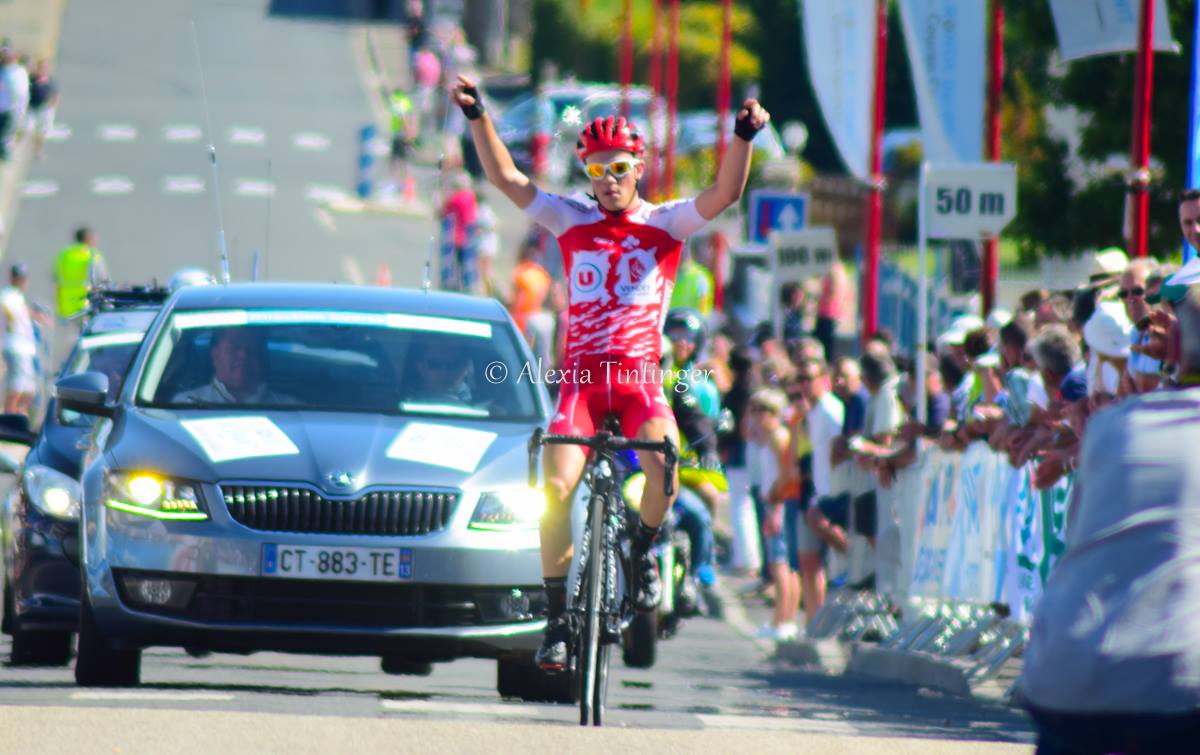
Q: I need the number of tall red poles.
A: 7